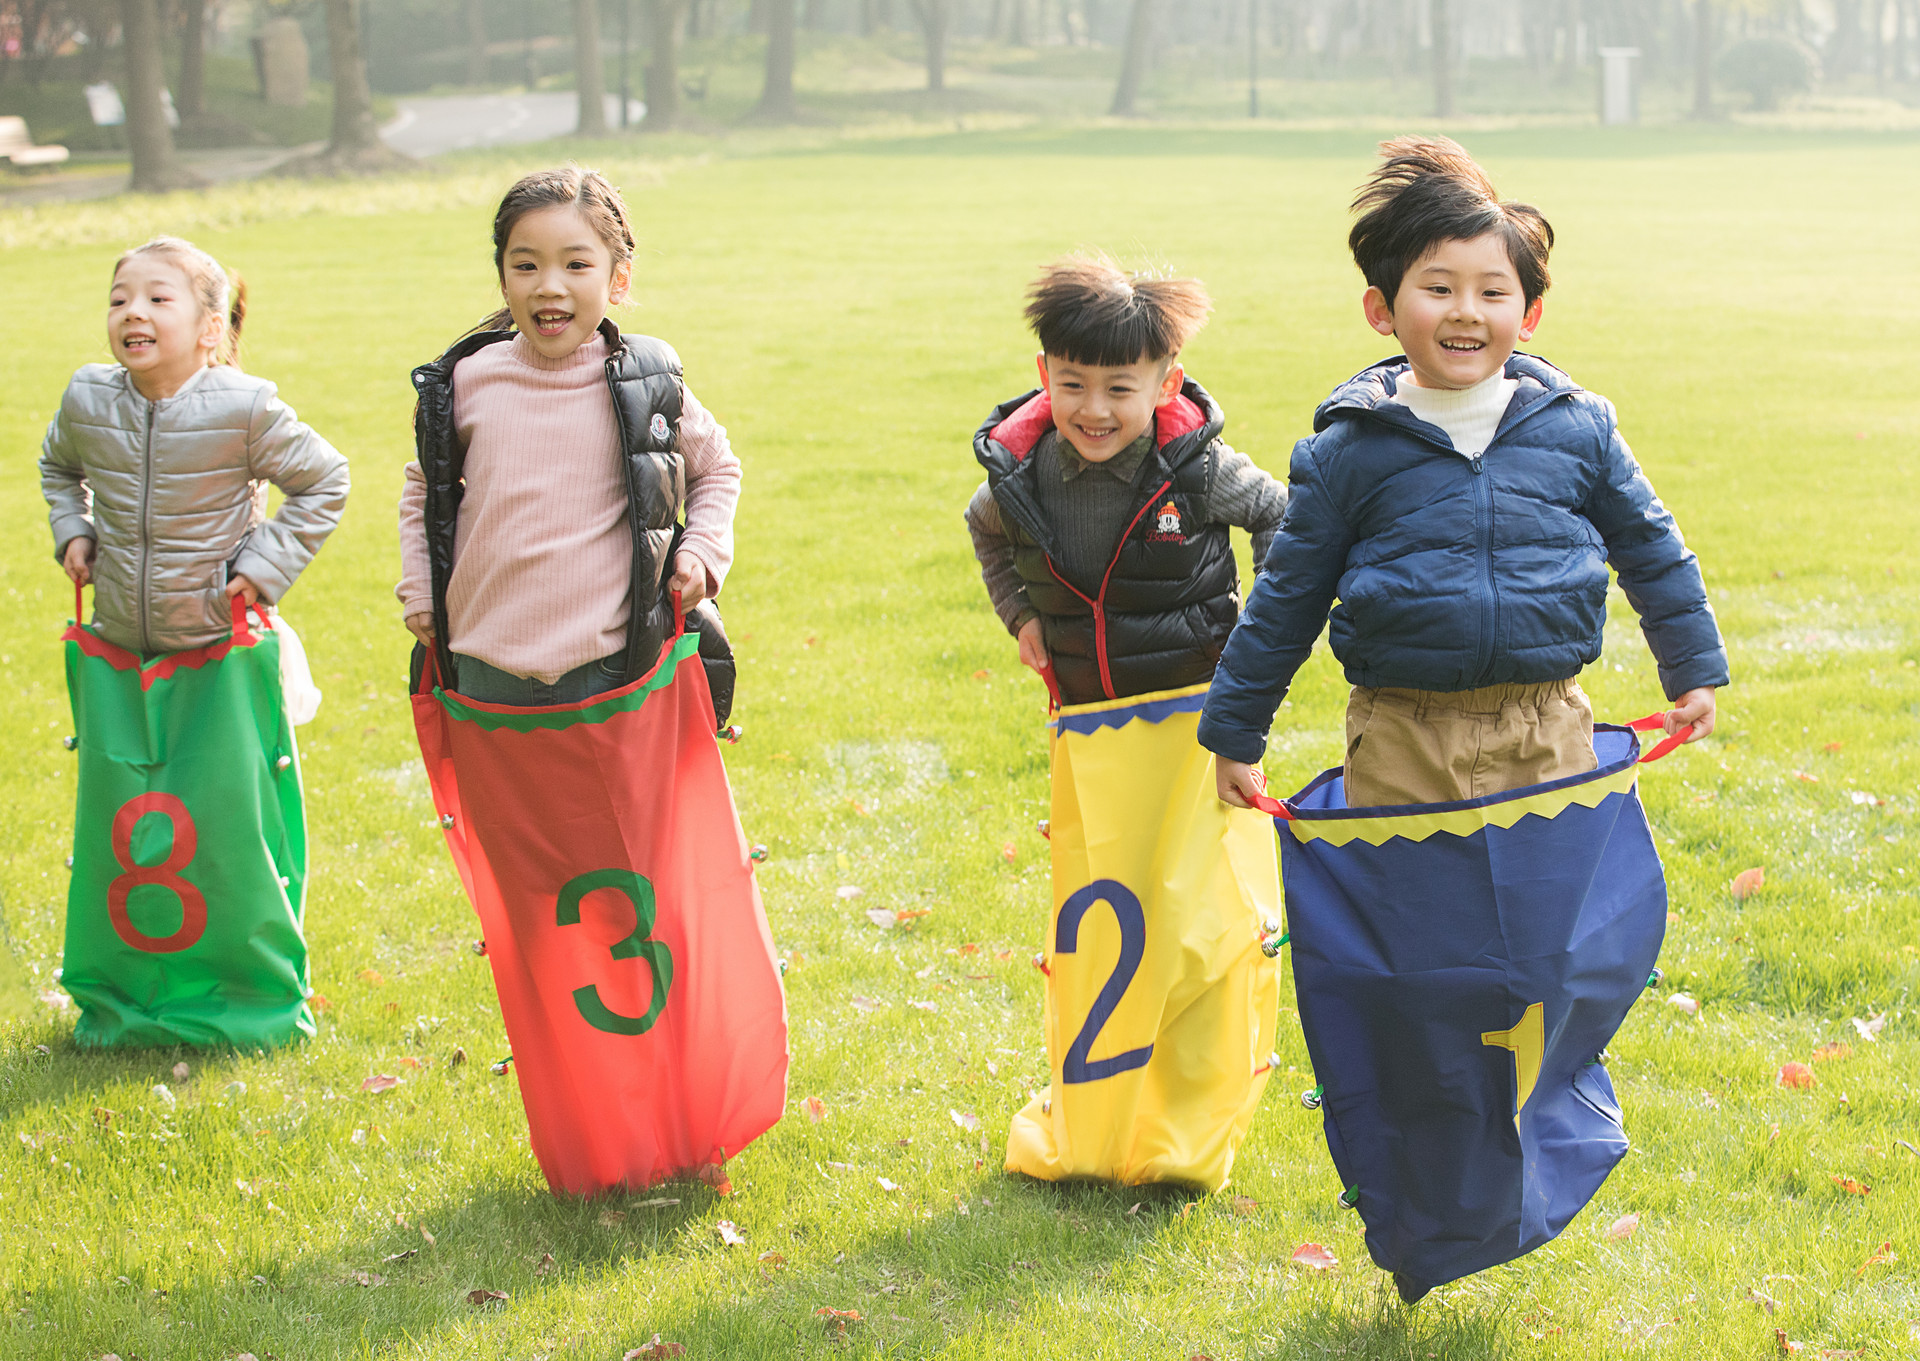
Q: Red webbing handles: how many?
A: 7